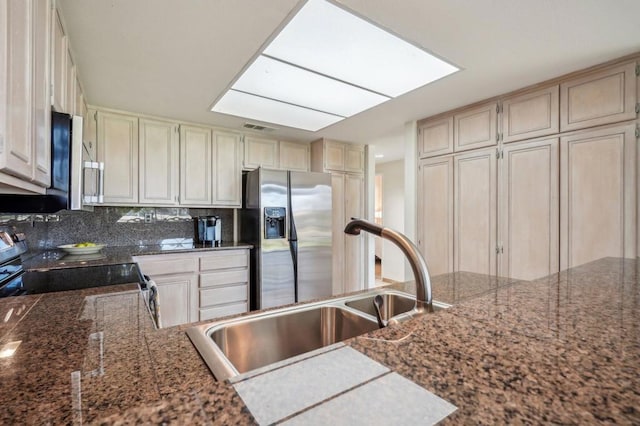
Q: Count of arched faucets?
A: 1